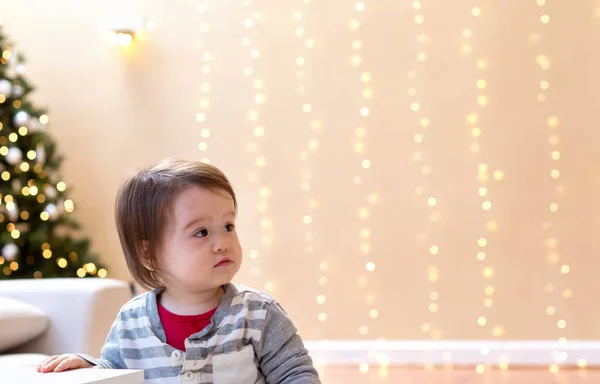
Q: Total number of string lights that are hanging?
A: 7